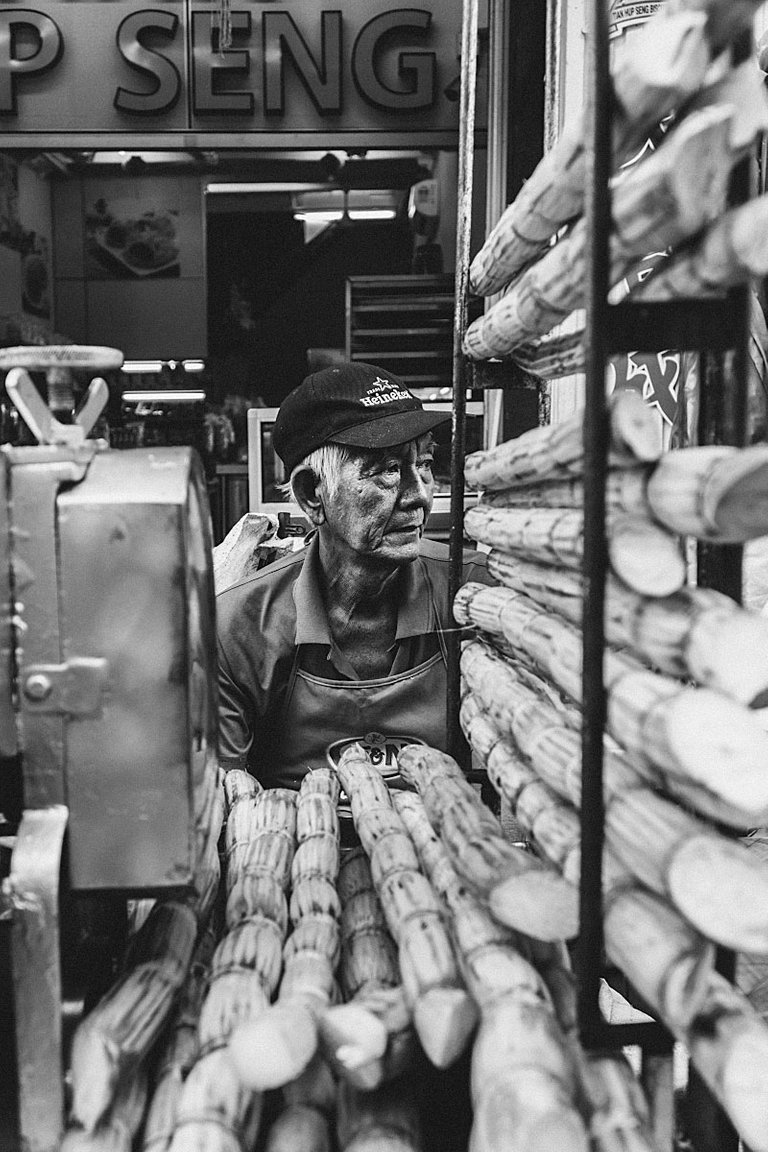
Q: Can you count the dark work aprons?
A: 1